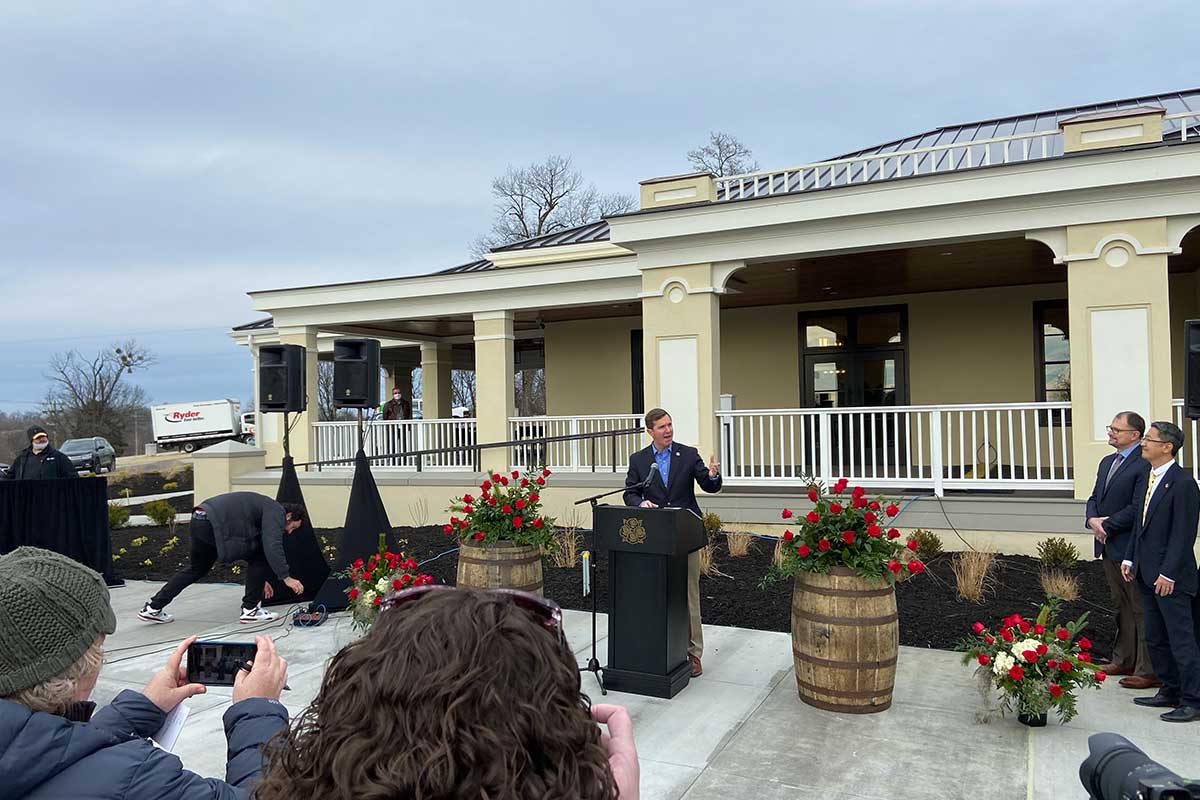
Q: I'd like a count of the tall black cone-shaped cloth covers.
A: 2